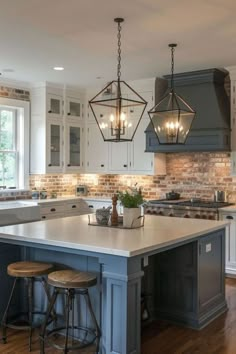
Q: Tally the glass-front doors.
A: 4